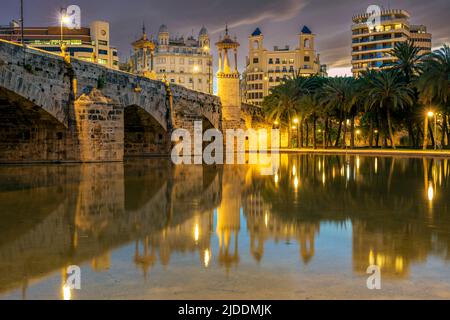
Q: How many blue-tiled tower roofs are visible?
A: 2